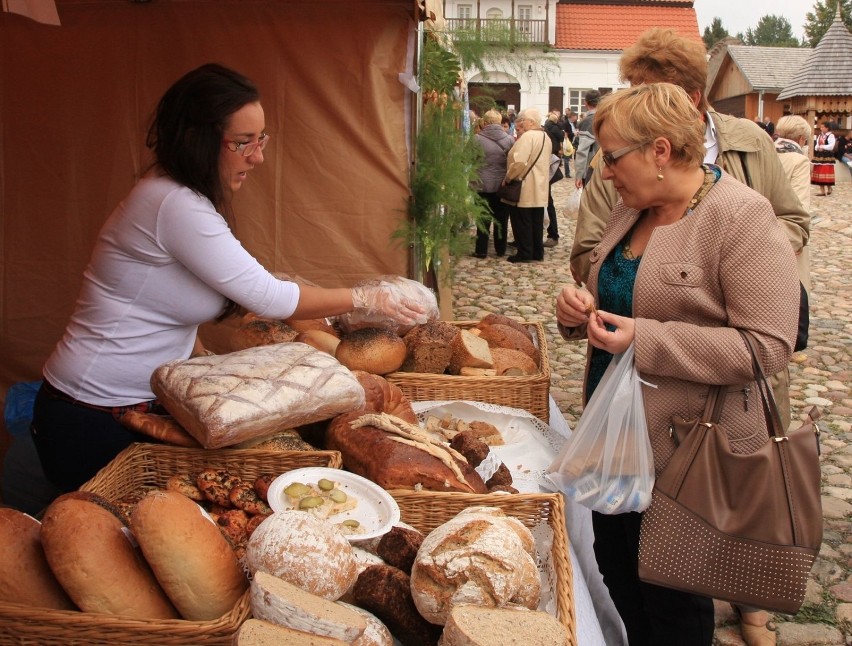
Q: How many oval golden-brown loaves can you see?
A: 3